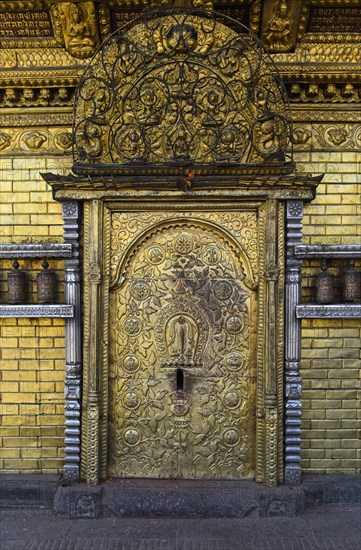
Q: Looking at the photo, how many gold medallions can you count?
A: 13